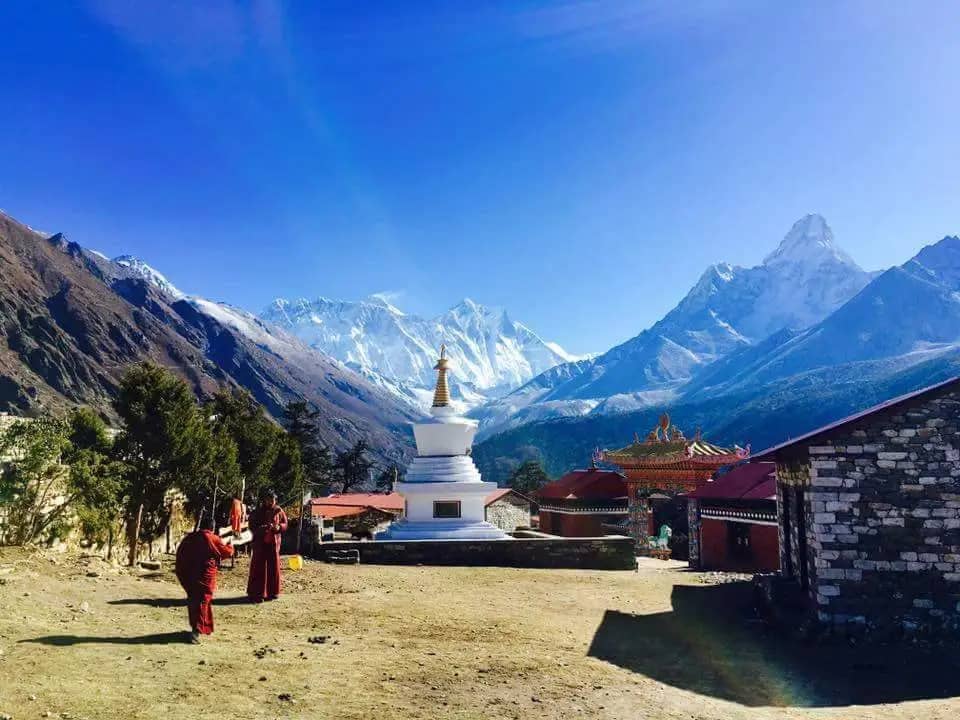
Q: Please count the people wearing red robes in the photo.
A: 2